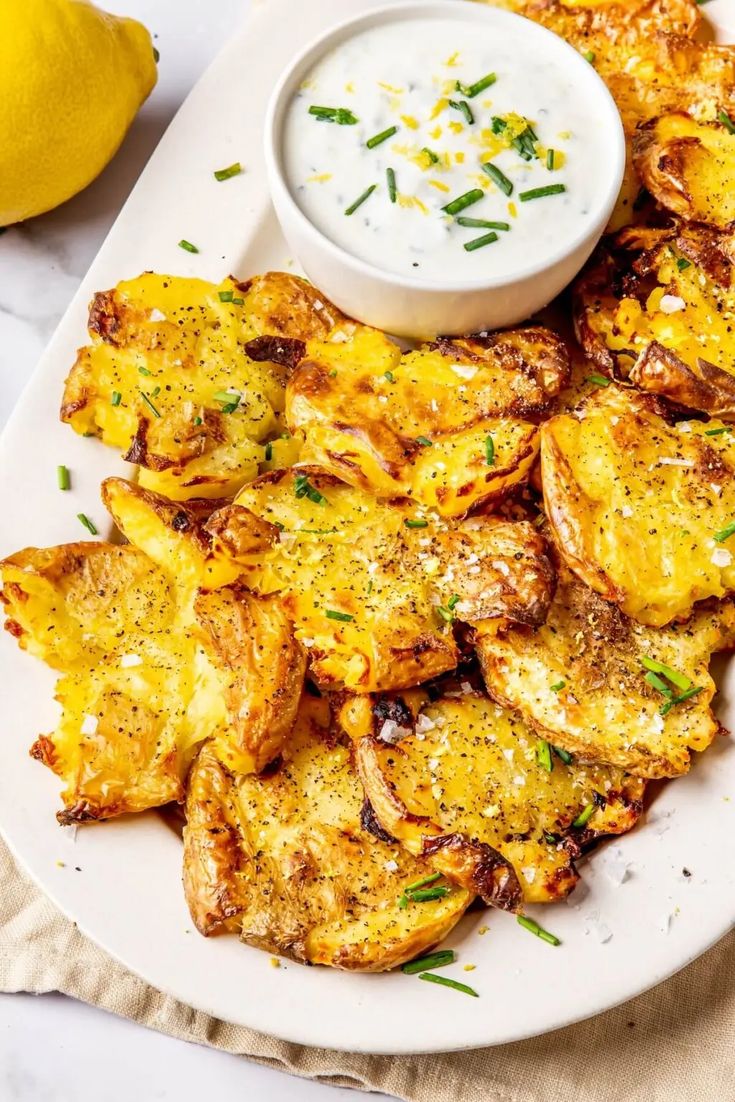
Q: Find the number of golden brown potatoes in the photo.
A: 11